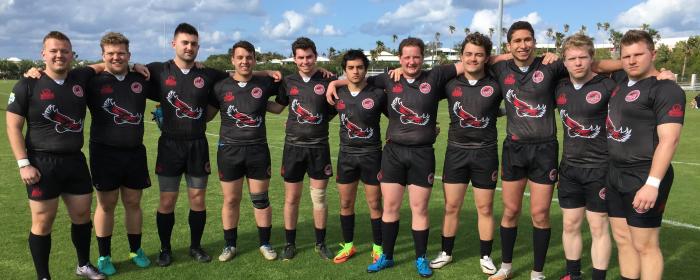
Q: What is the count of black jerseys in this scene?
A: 11